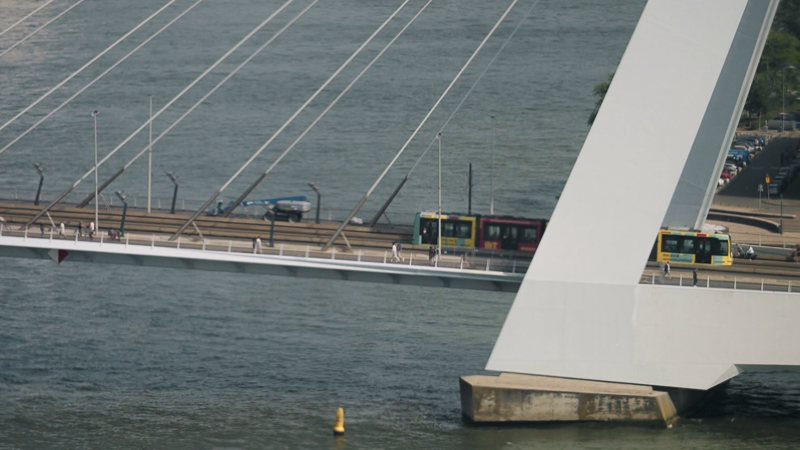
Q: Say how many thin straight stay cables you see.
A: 10